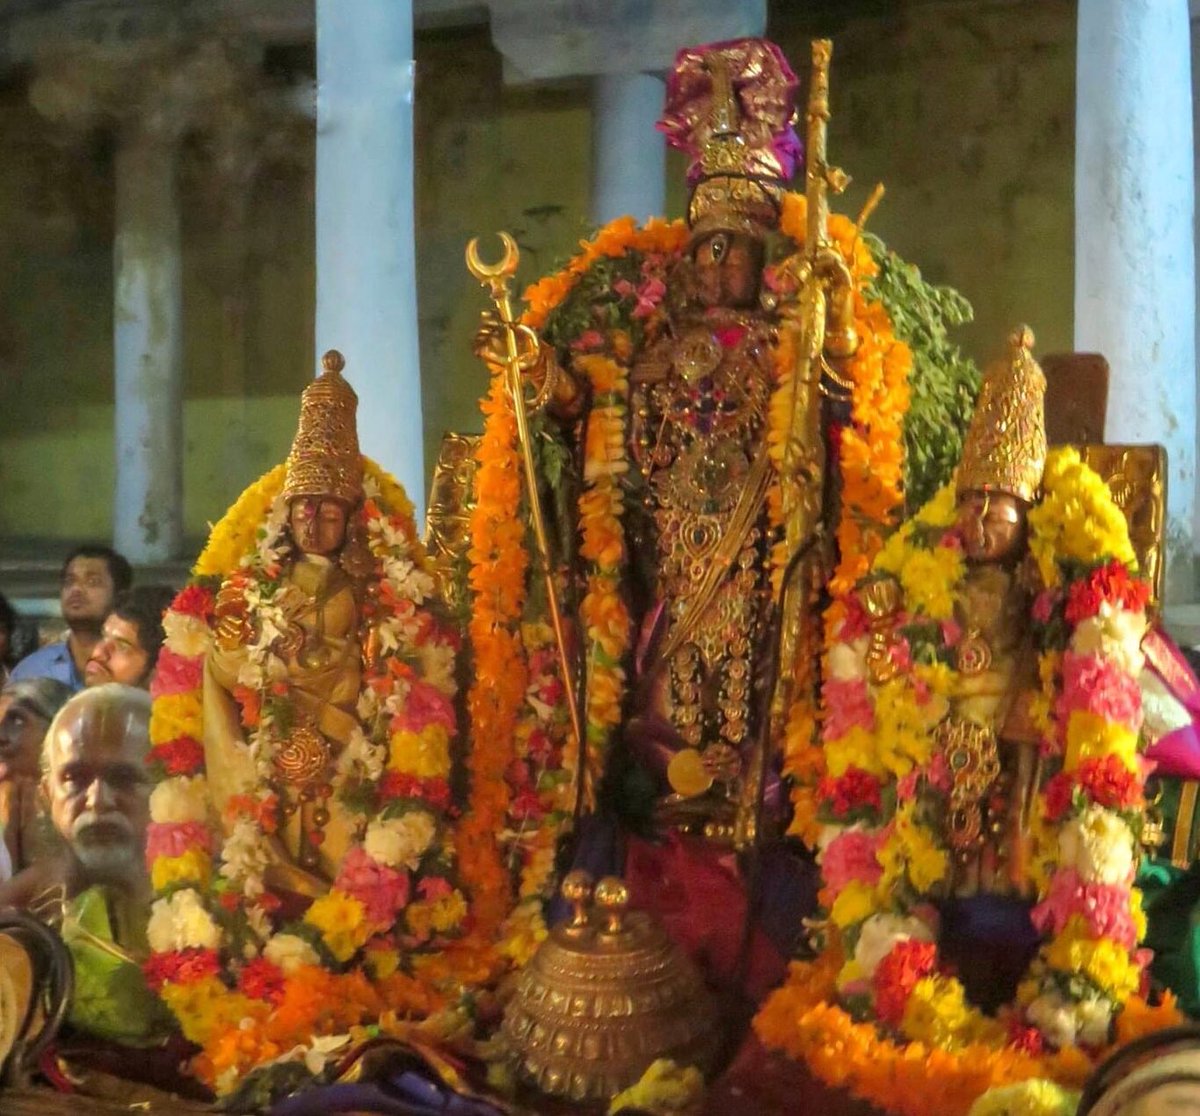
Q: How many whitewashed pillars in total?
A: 4